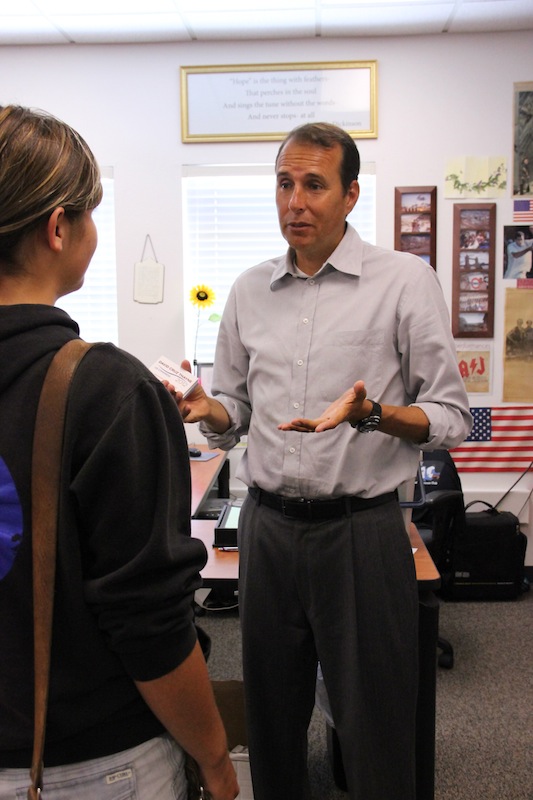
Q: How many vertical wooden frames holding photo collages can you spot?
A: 2